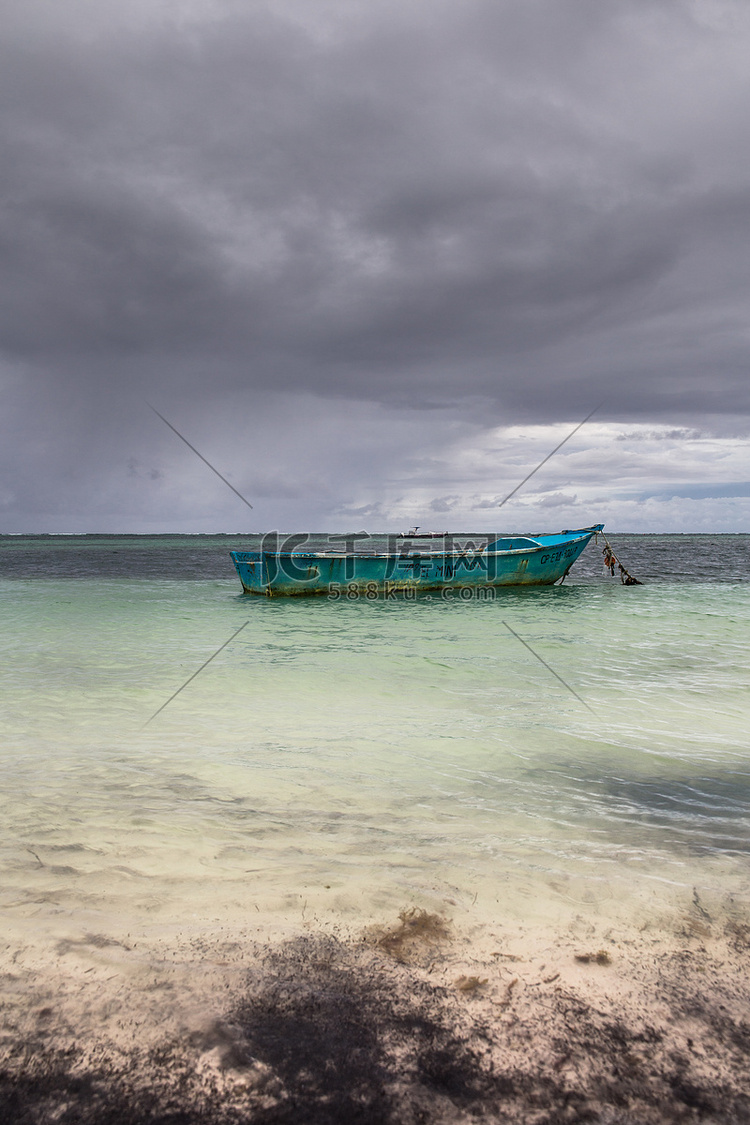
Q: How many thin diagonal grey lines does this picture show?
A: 4